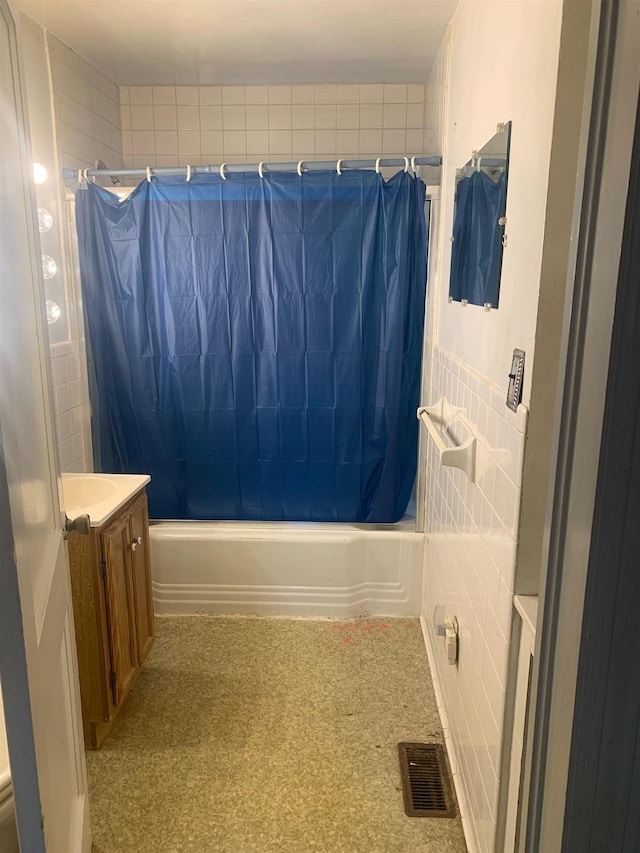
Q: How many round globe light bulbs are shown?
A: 4